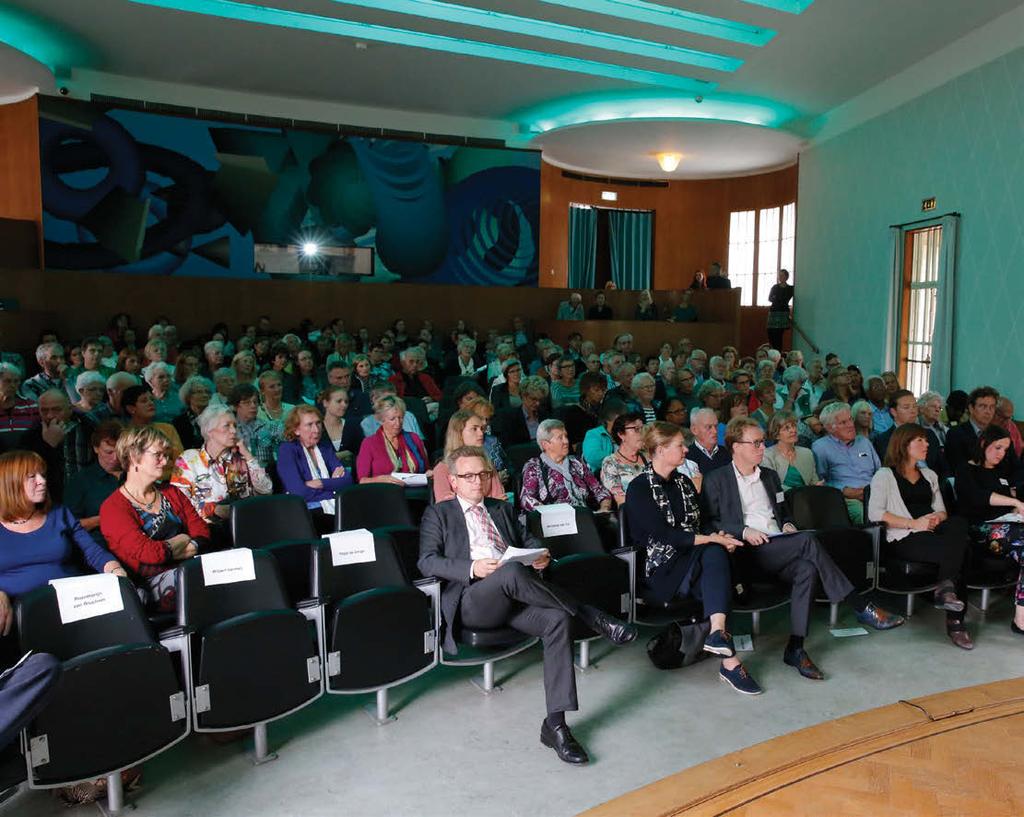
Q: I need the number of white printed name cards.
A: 4